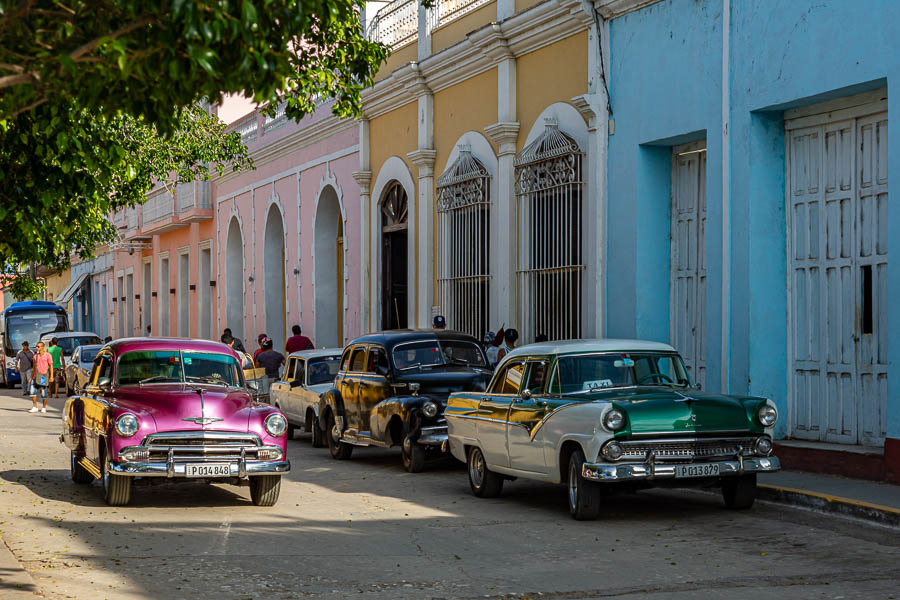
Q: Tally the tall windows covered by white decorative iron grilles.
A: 2